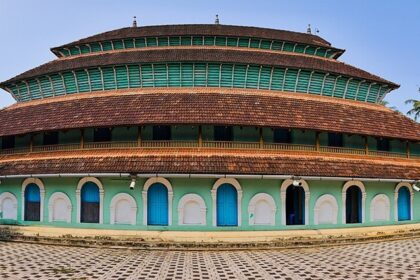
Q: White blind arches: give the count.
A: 7